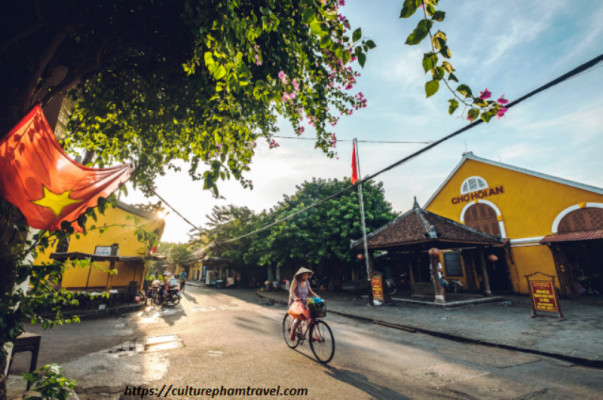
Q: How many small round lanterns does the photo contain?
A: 3